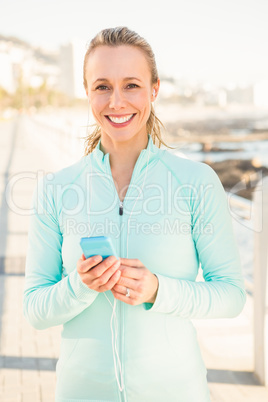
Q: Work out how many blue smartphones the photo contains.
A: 1